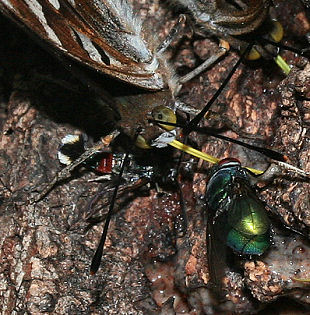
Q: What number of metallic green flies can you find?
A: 1